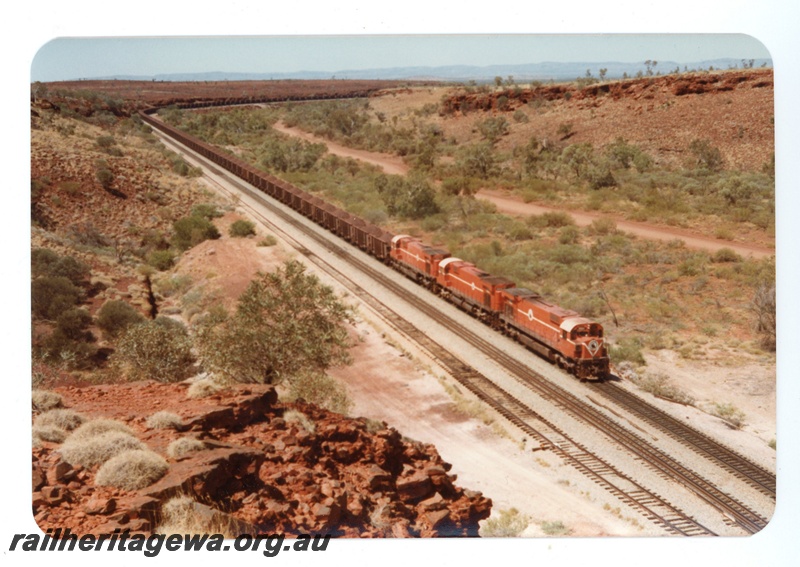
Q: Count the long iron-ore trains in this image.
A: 1